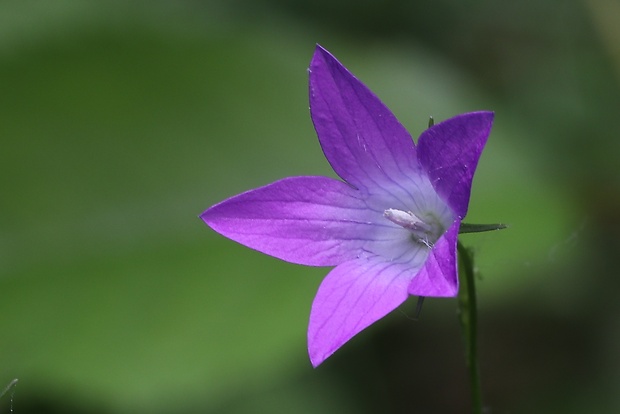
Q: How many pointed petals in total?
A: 5